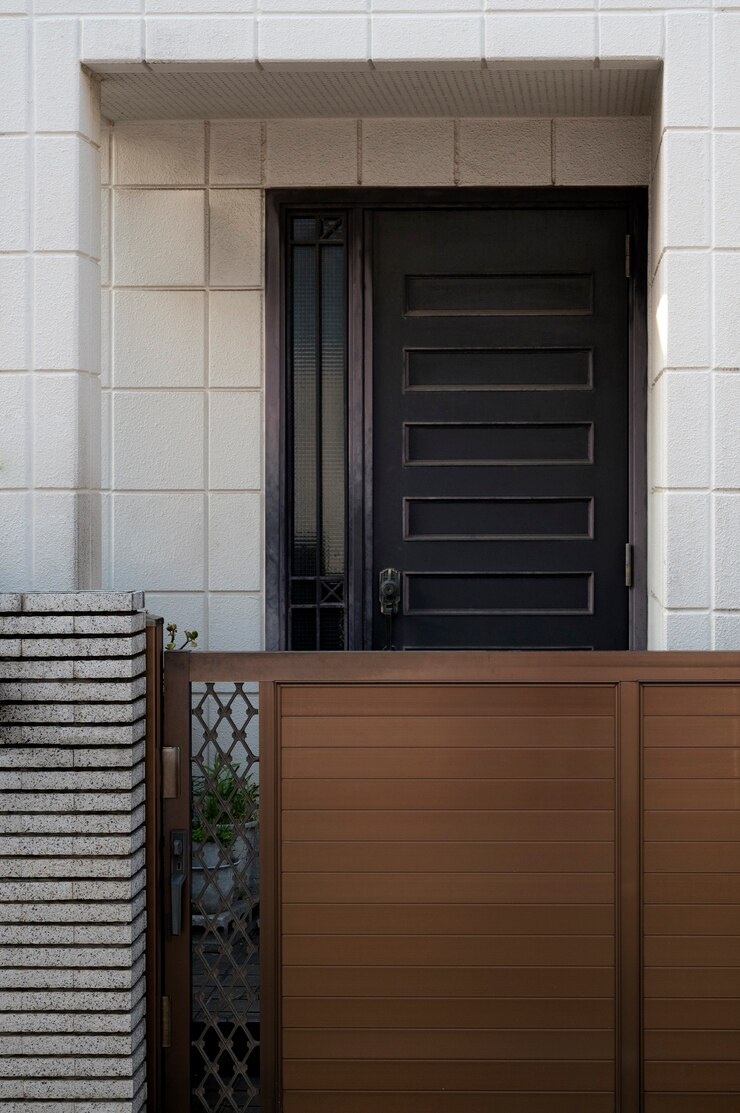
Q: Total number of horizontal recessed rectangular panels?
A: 5